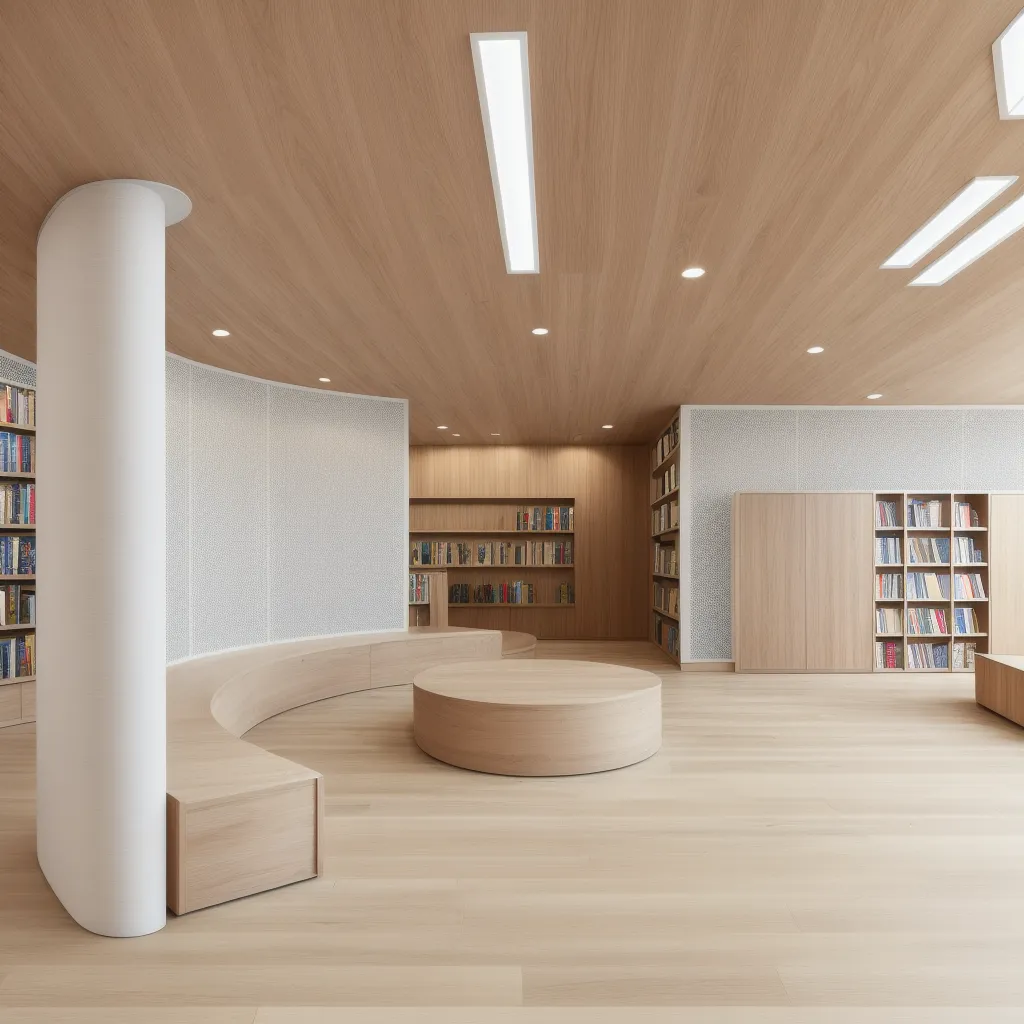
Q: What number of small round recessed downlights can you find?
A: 10